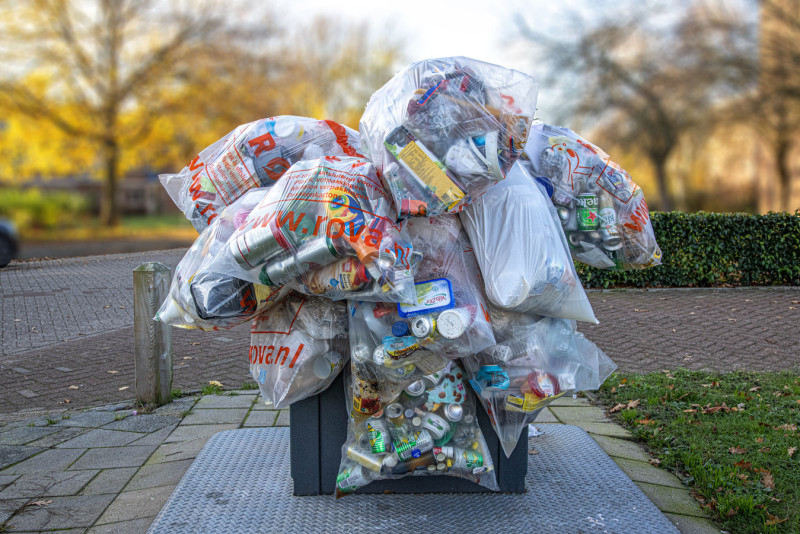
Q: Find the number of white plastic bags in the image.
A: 1